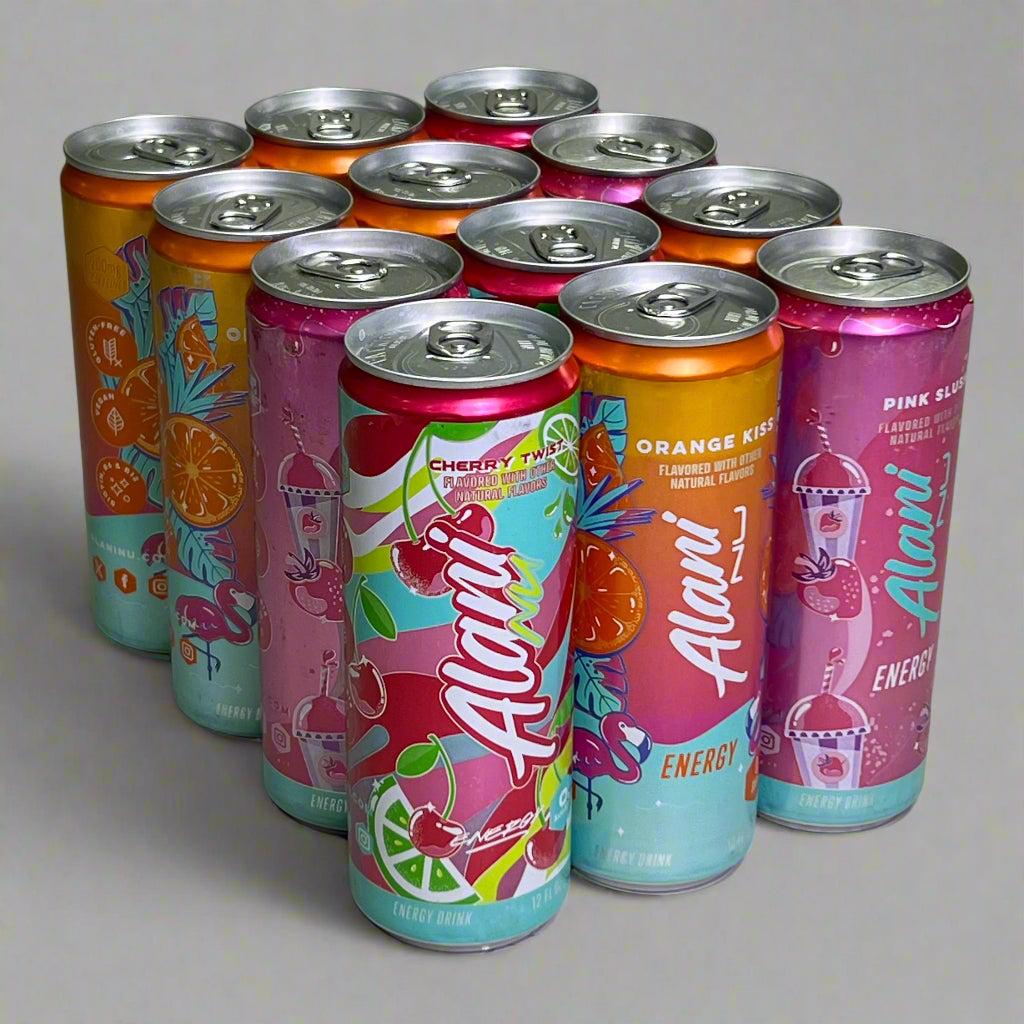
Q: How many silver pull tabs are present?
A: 12